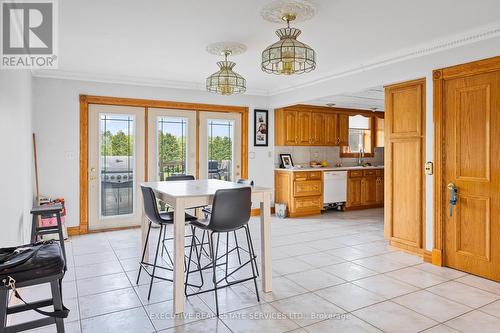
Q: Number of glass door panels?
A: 3